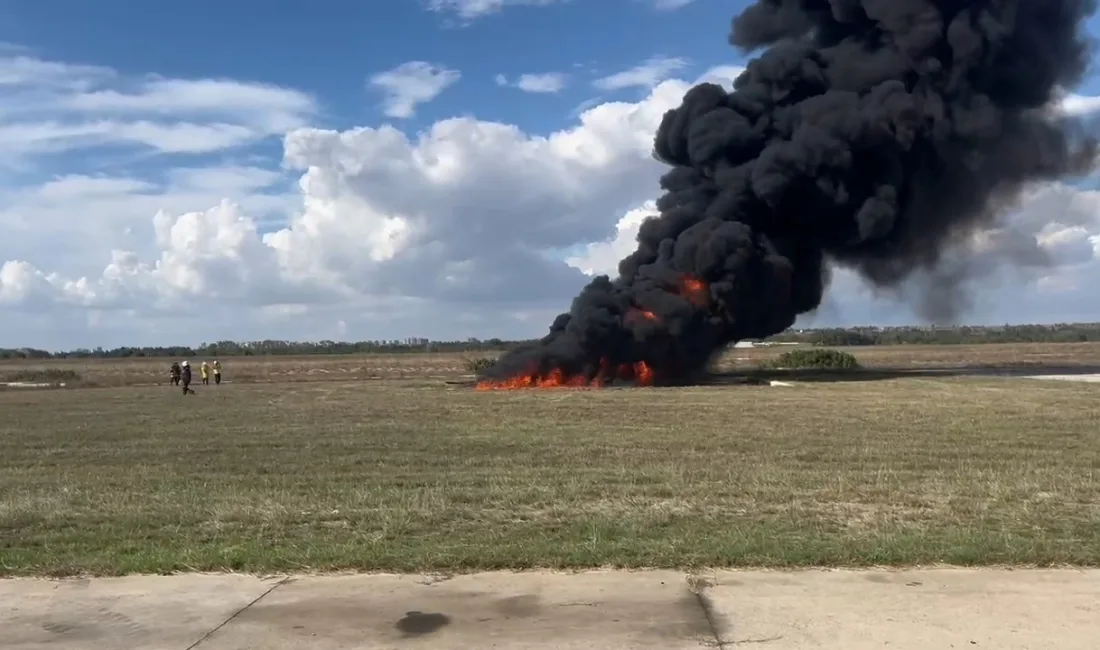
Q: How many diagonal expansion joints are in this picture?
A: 2